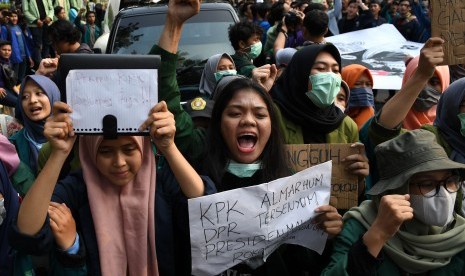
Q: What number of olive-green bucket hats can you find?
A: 1